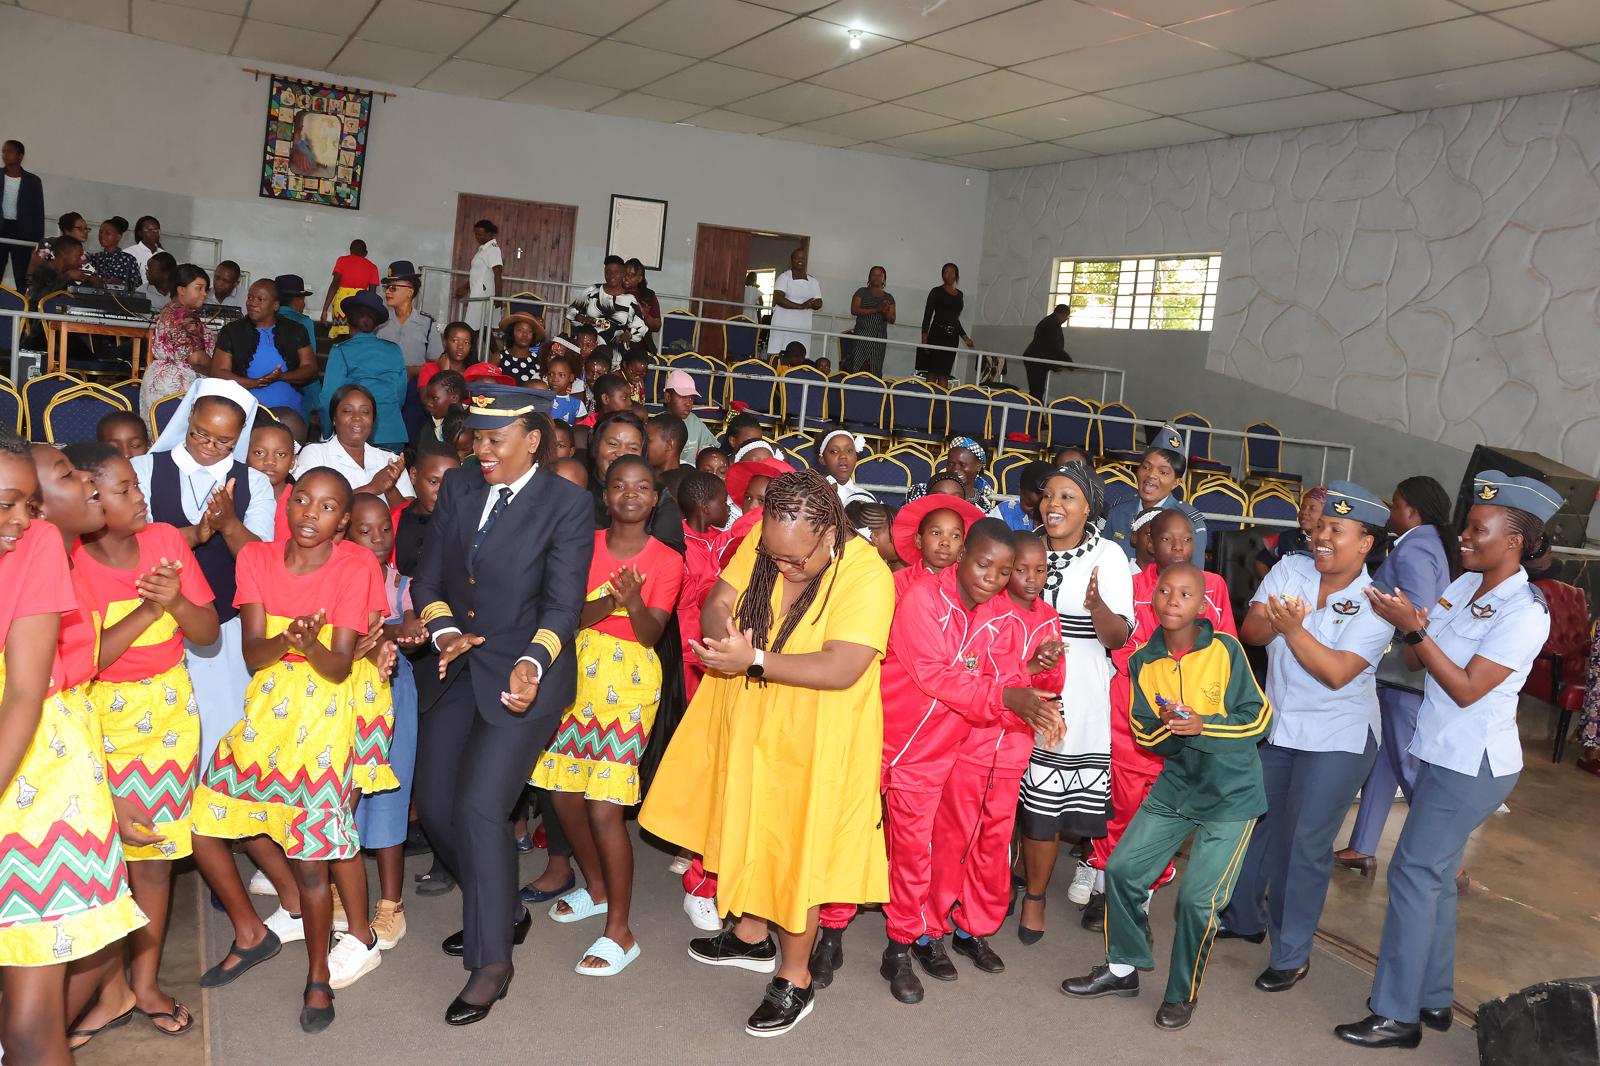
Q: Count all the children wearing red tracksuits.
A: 6